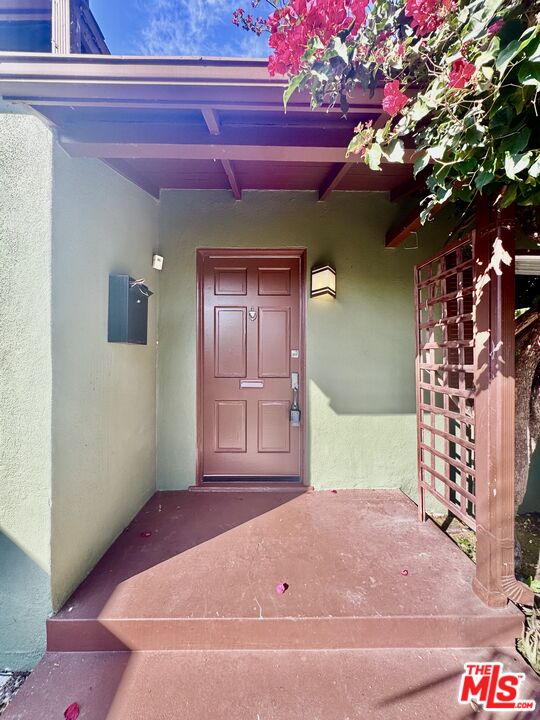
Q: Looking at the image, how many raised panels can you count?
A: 6